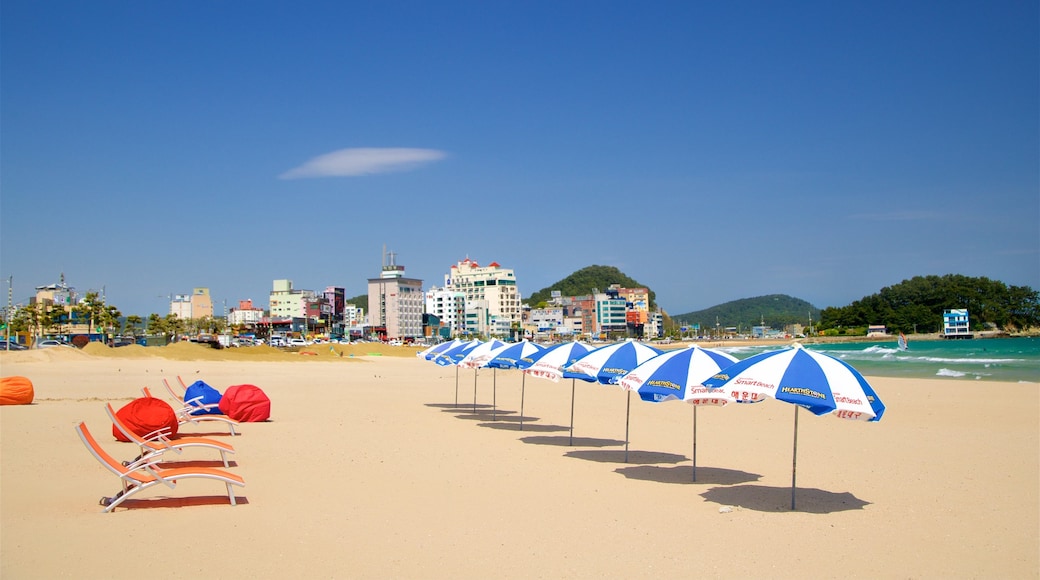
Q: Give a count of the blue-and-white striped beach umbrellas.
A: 8